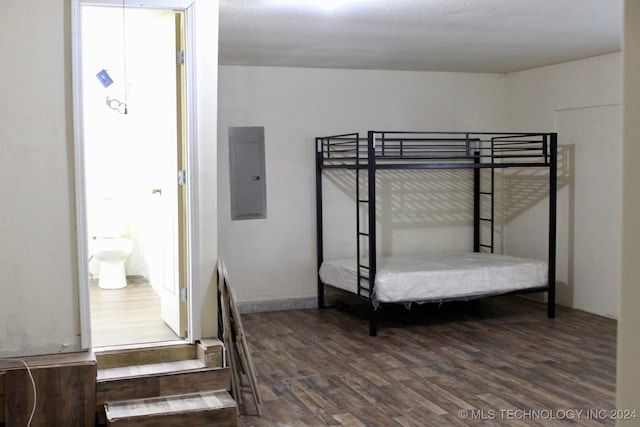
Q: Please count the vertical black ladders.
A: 2